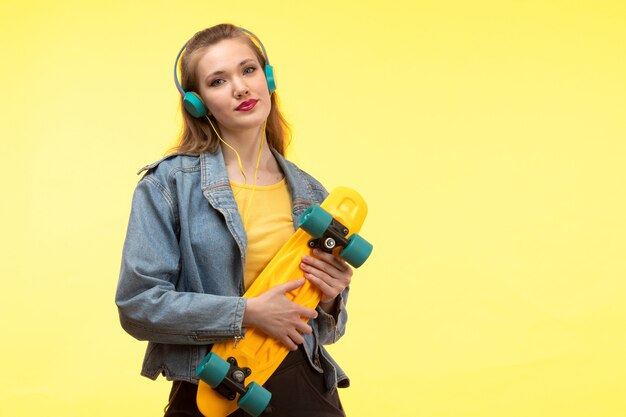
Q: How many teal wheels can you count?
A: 4